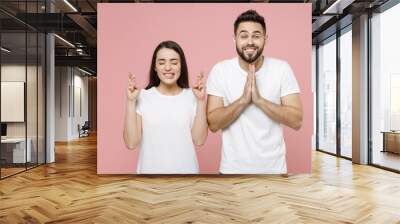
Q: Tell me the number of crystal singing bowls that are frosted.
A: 0